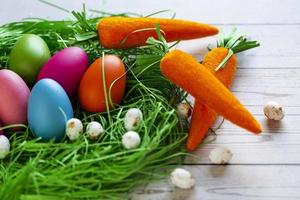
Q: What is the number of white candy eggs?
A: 9